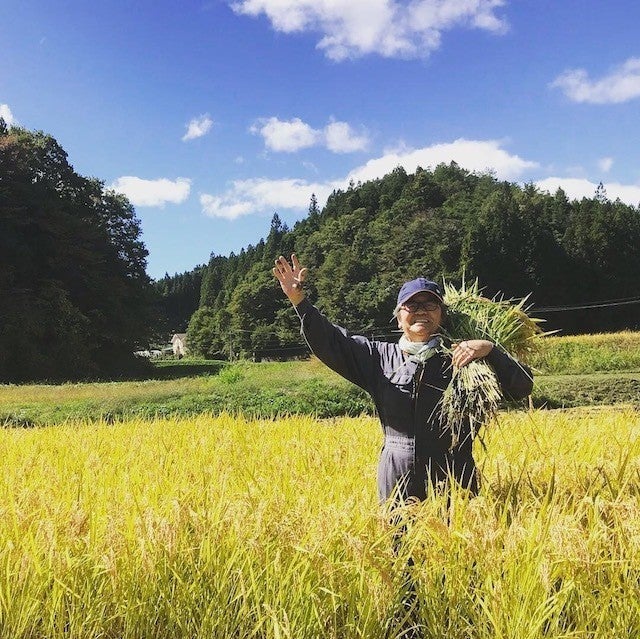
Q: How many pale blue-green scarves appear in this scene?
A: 1